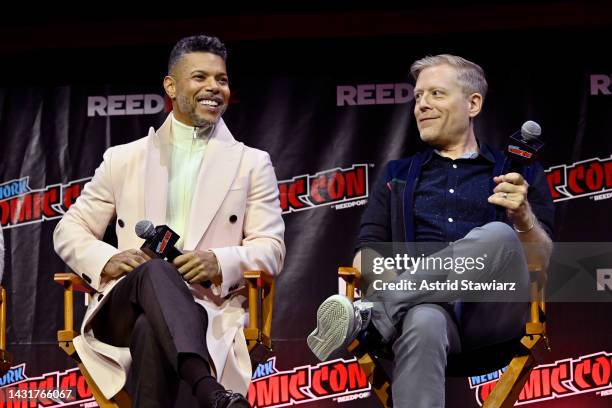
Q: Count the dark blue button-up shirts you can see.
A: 1